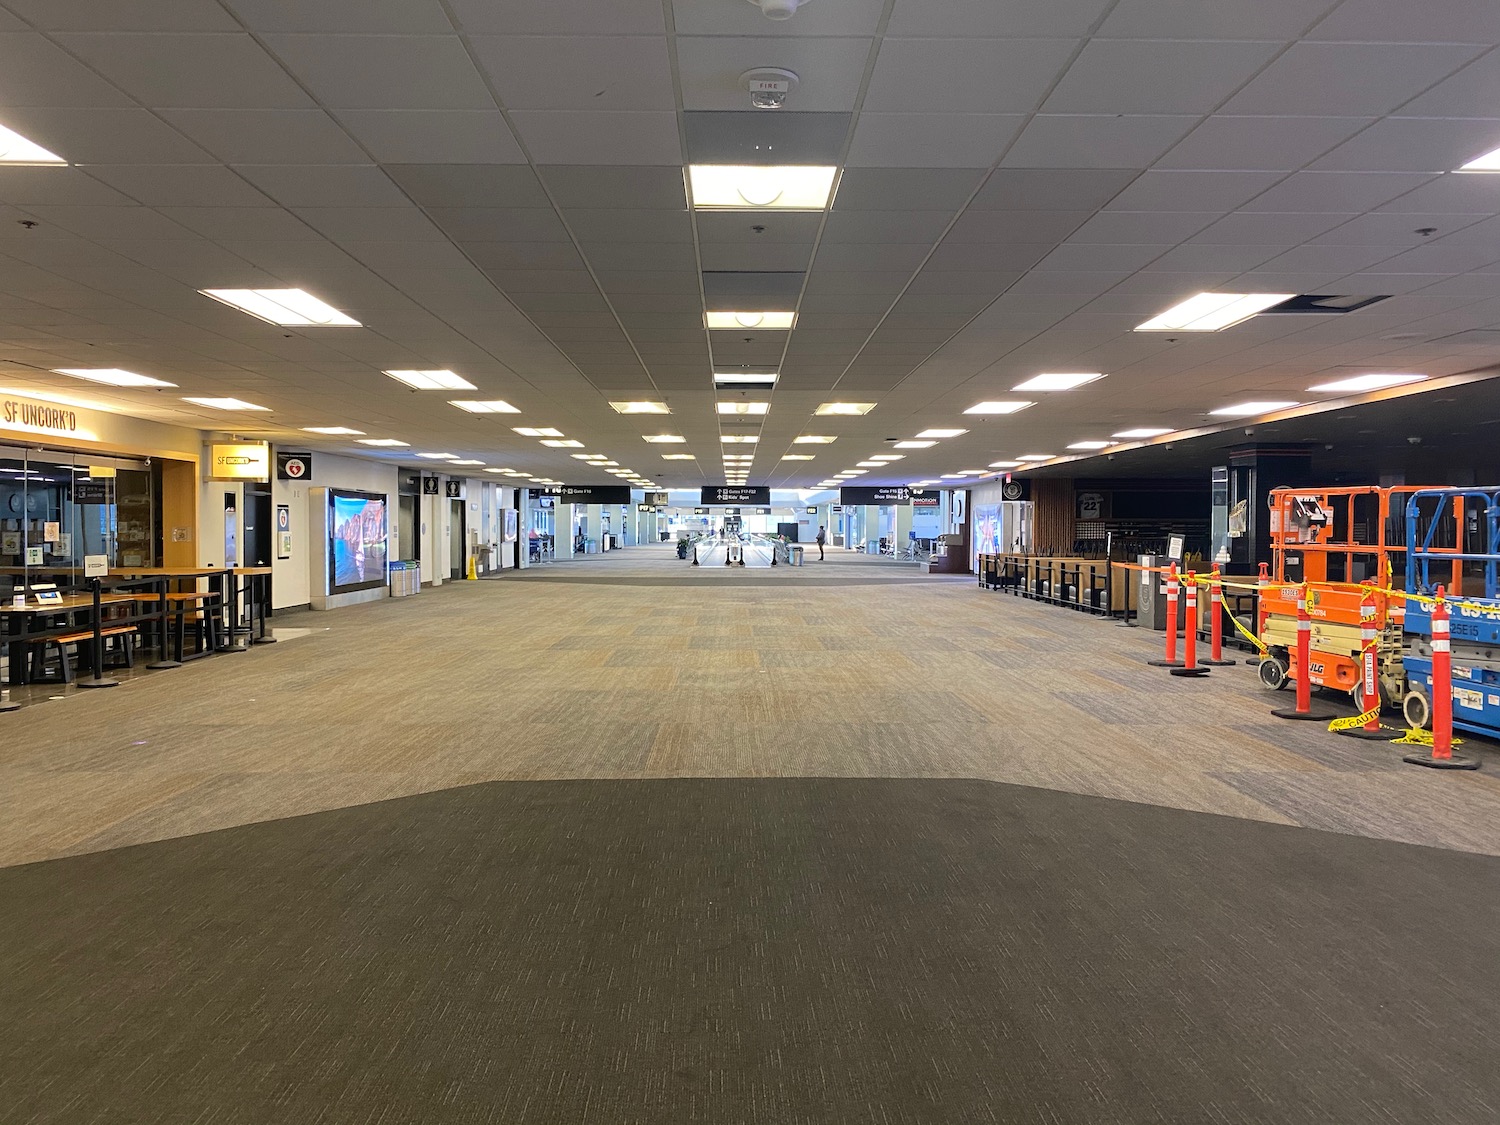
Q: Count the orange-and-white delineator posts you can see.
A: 7